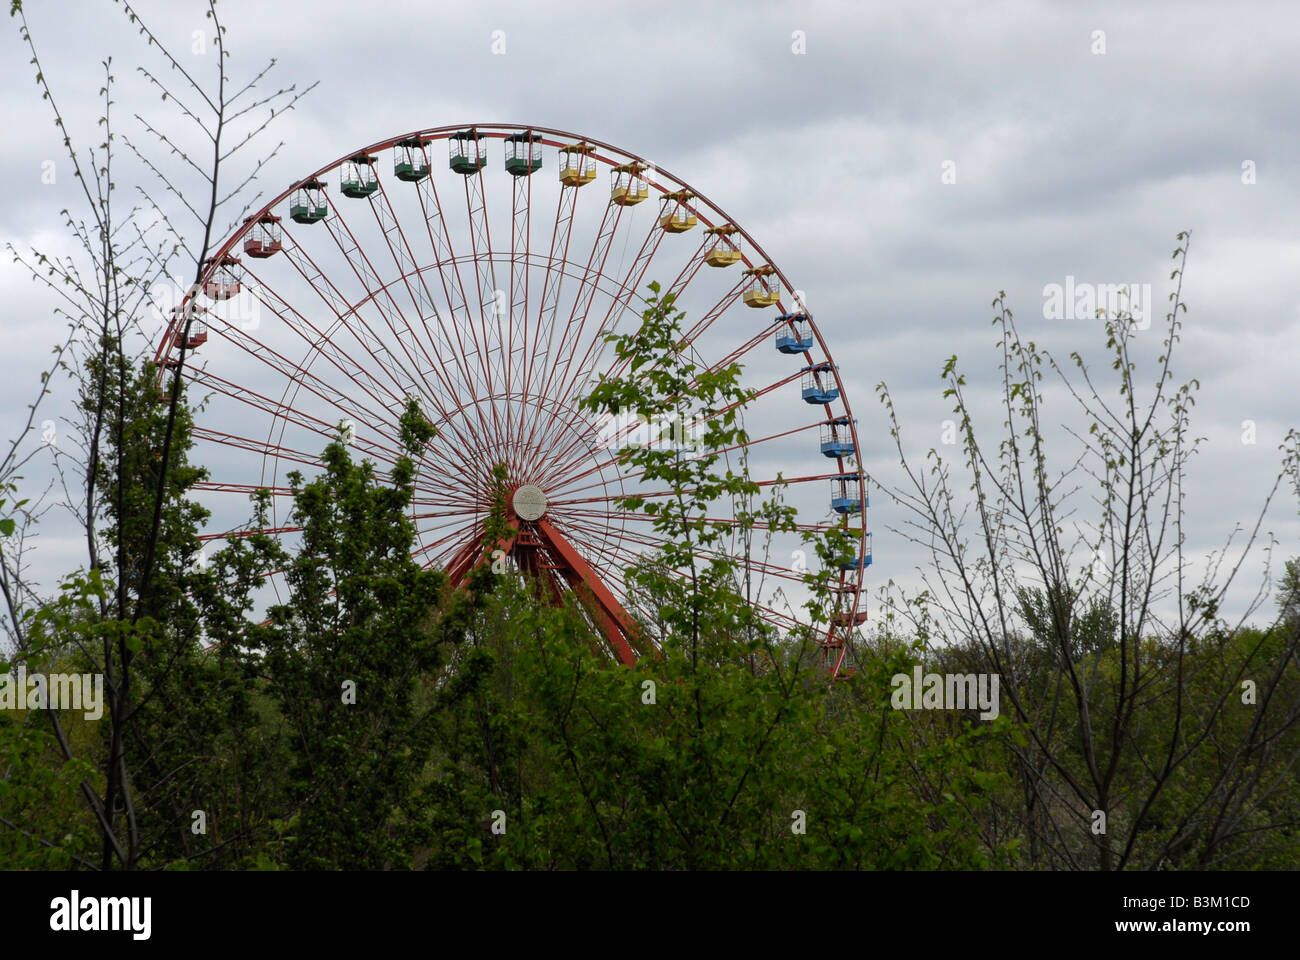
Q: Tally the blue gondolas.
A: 5